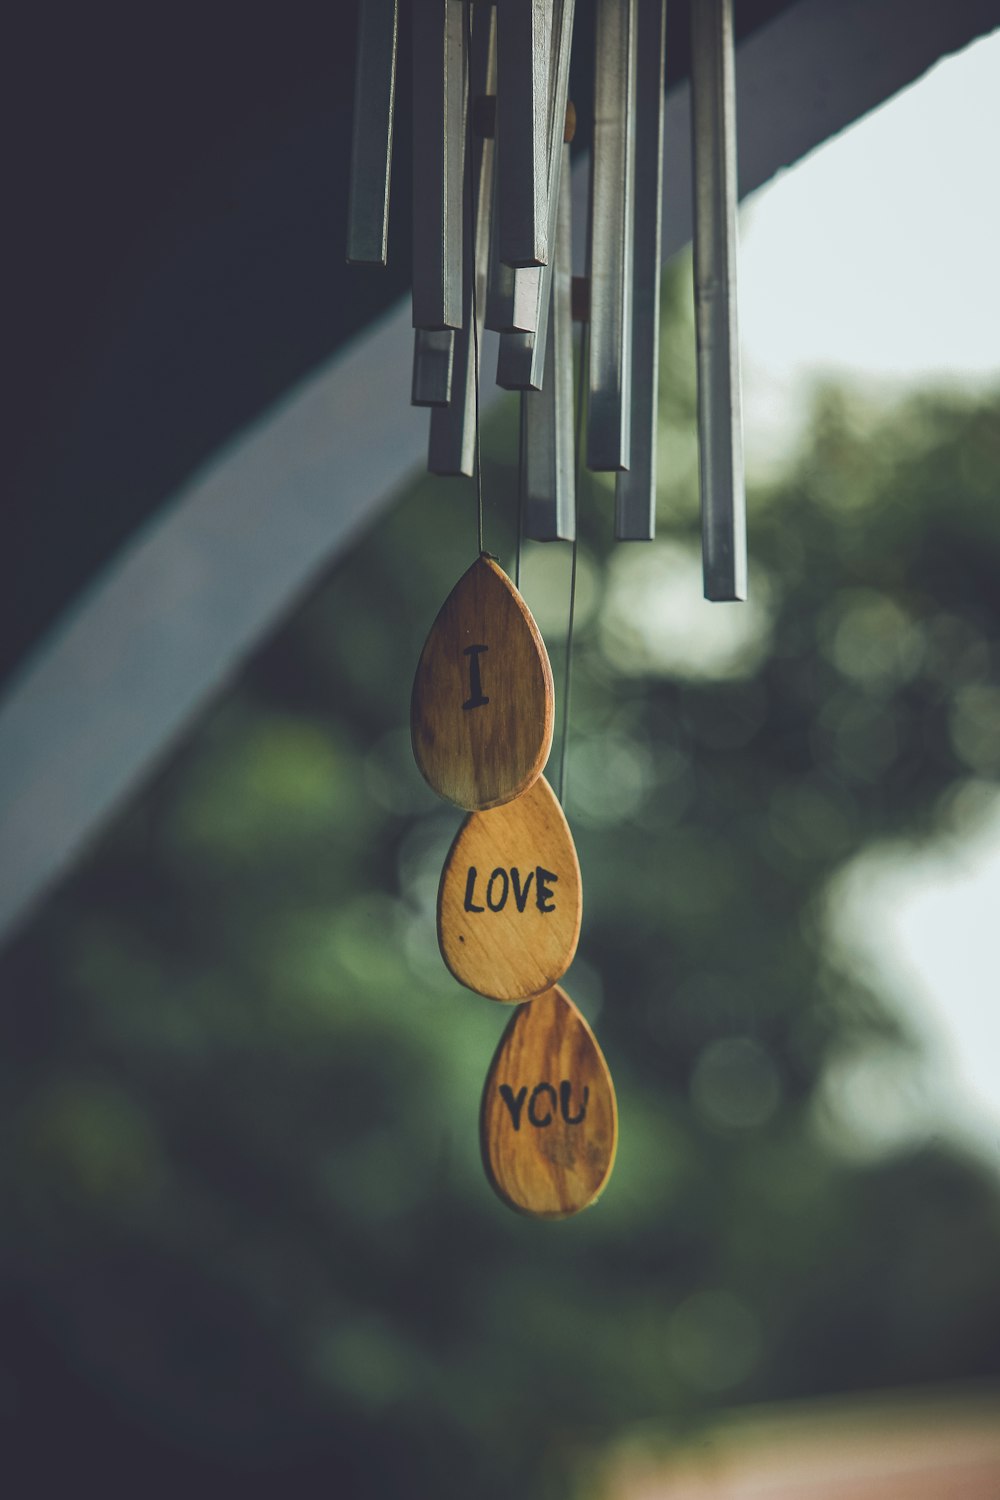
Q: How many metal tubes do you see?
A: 11